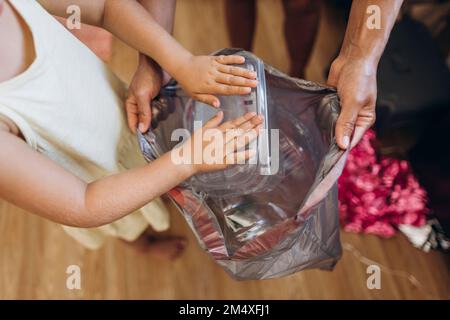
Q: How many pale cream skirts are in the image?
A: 1